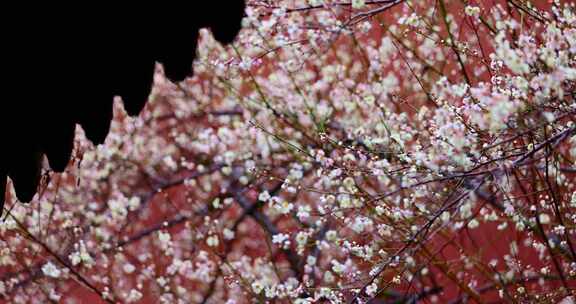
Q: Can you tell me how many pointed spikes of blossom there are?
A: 6